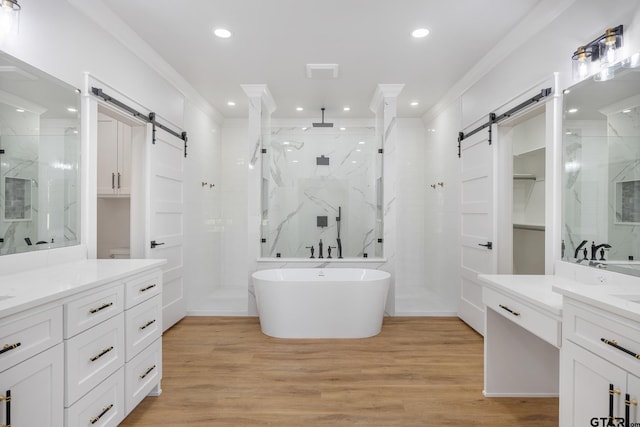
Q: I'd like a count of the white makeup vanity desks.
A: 1